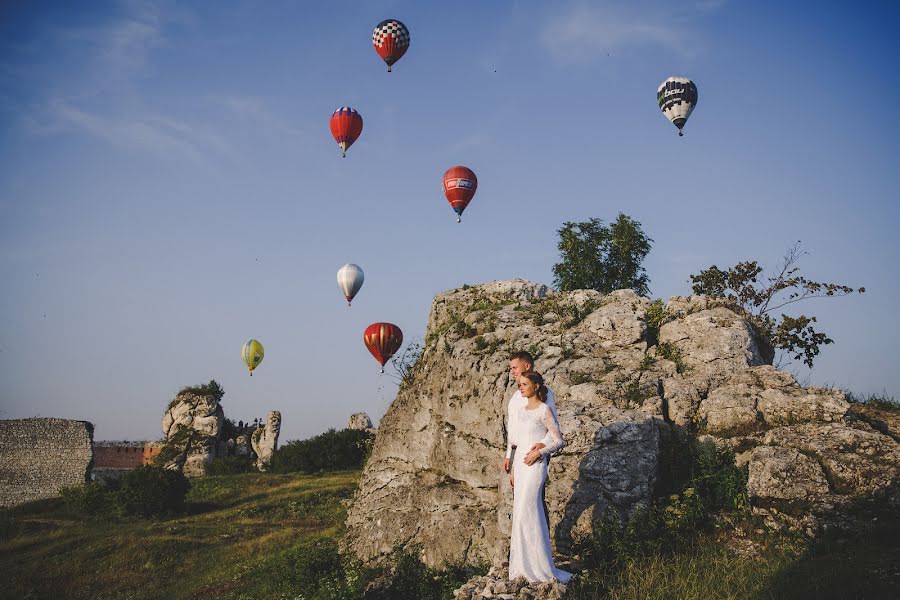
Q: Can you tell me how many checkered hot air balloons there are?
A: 1